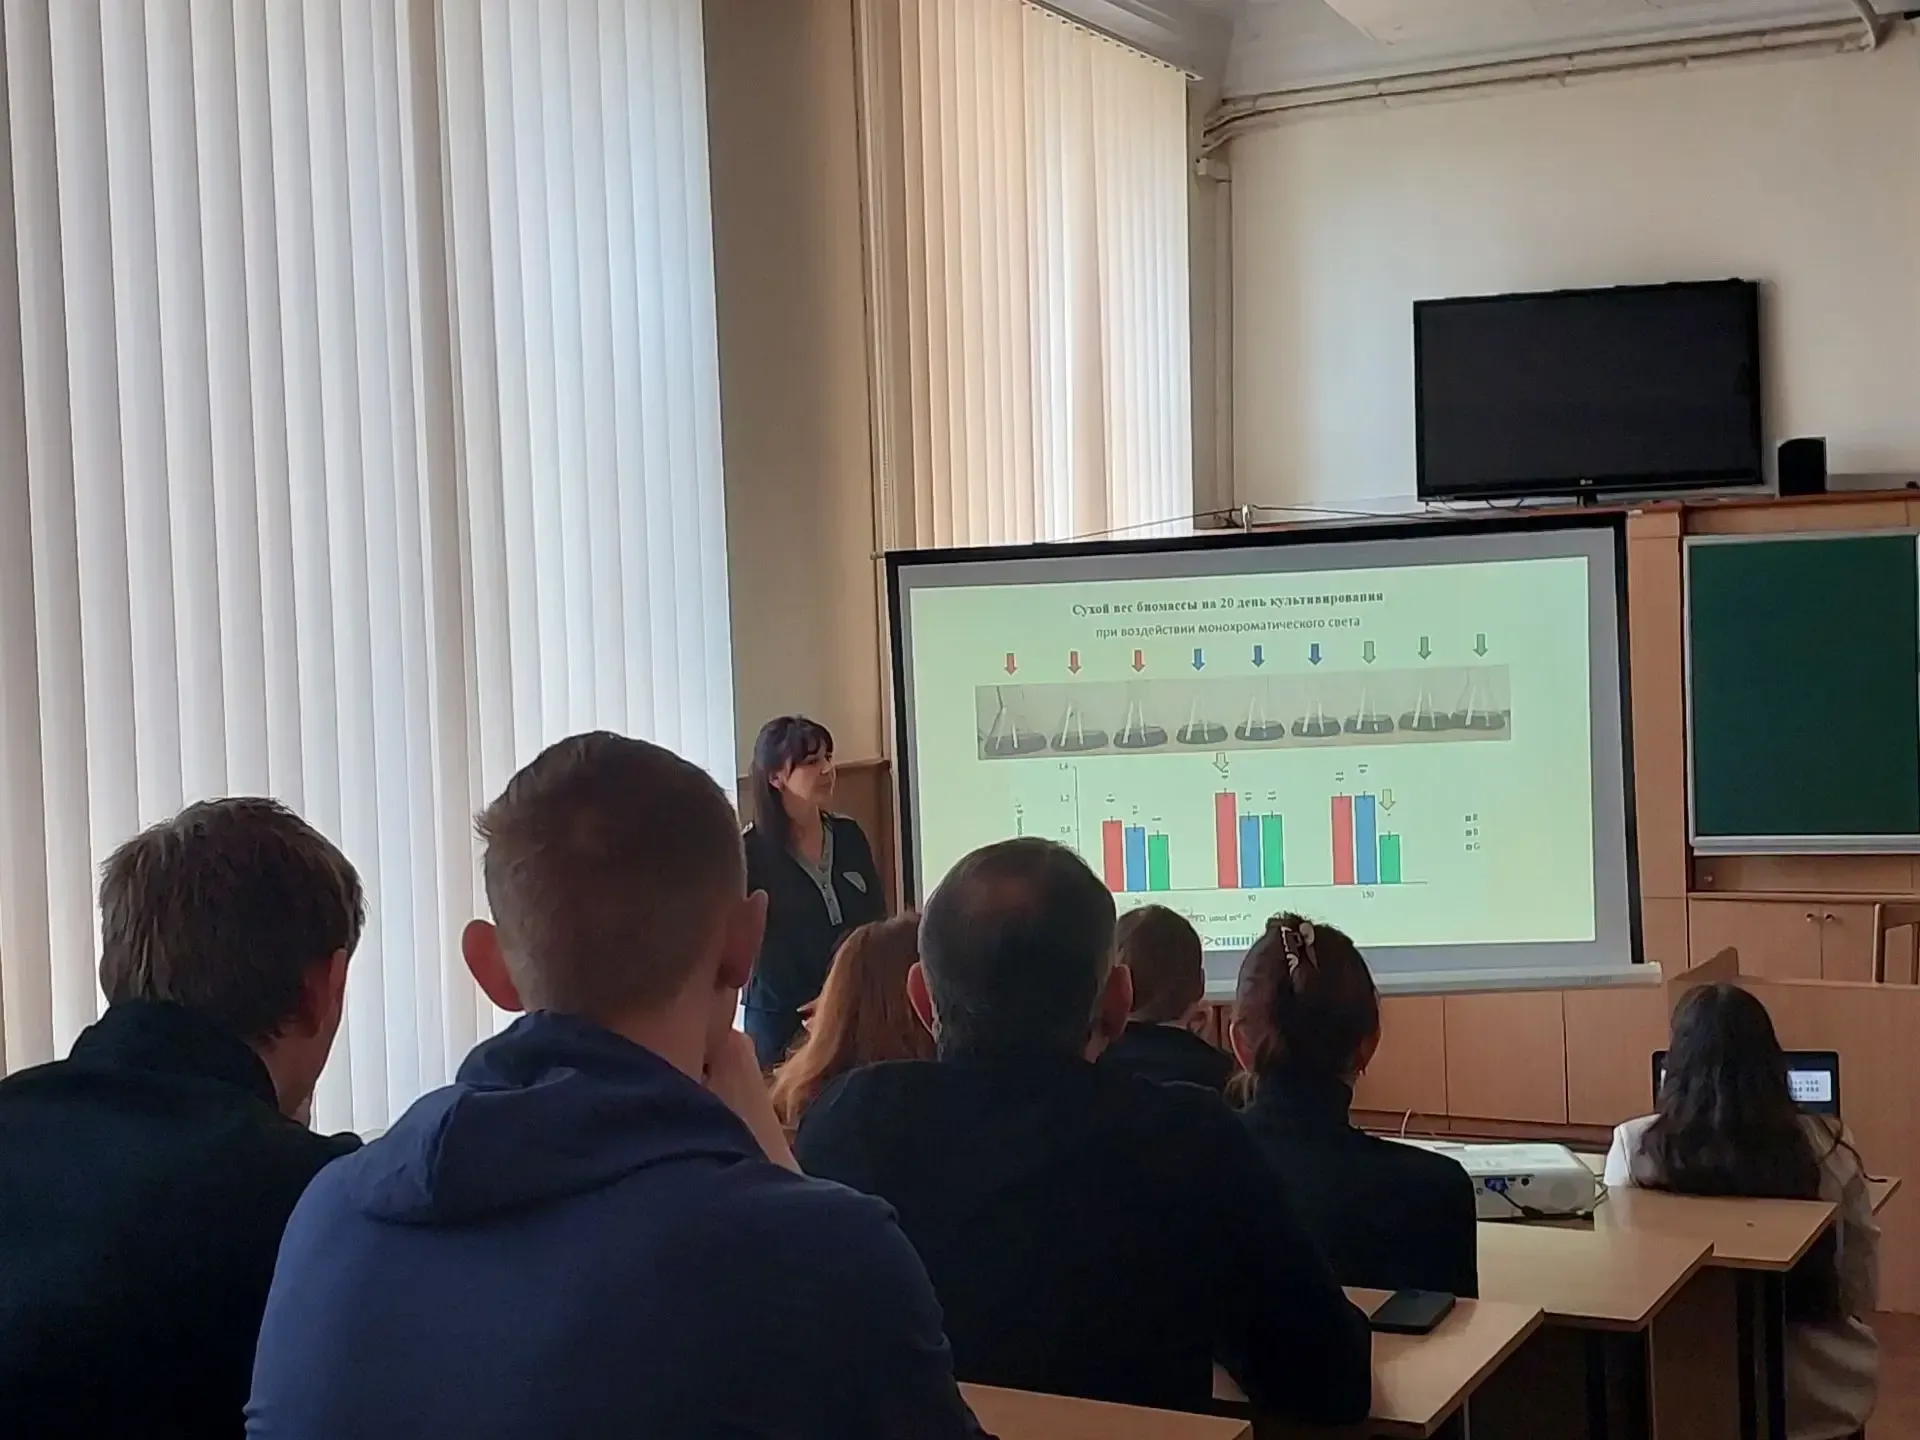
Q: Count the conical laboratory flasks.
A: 9